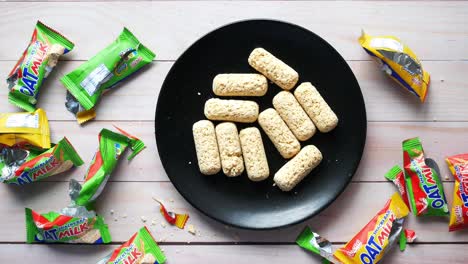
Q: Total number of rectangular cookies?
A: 10